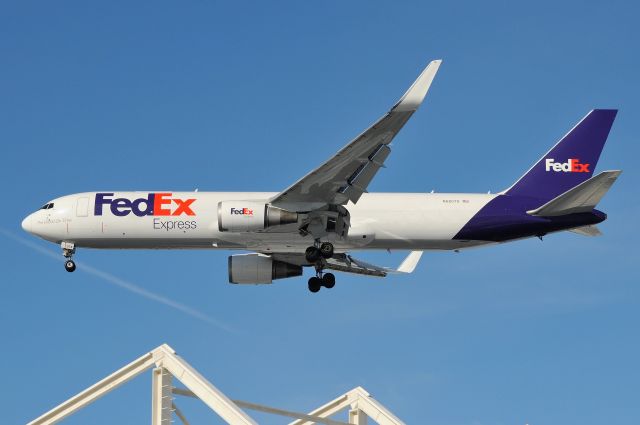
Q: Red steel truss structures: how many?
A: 0